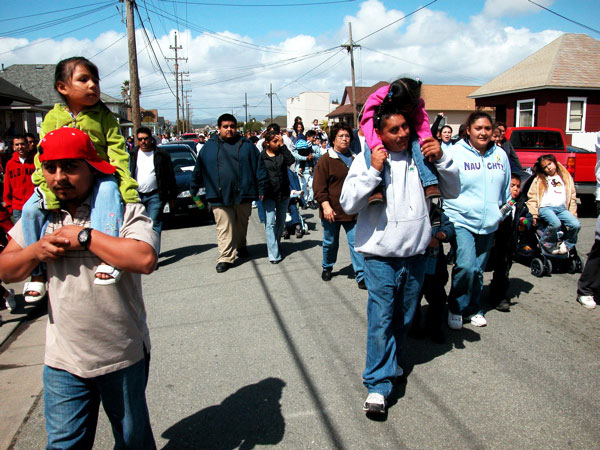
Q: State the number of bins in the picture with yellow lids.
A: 0